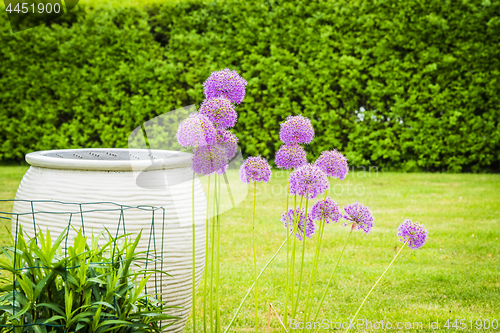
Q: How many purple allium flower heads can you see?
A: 14